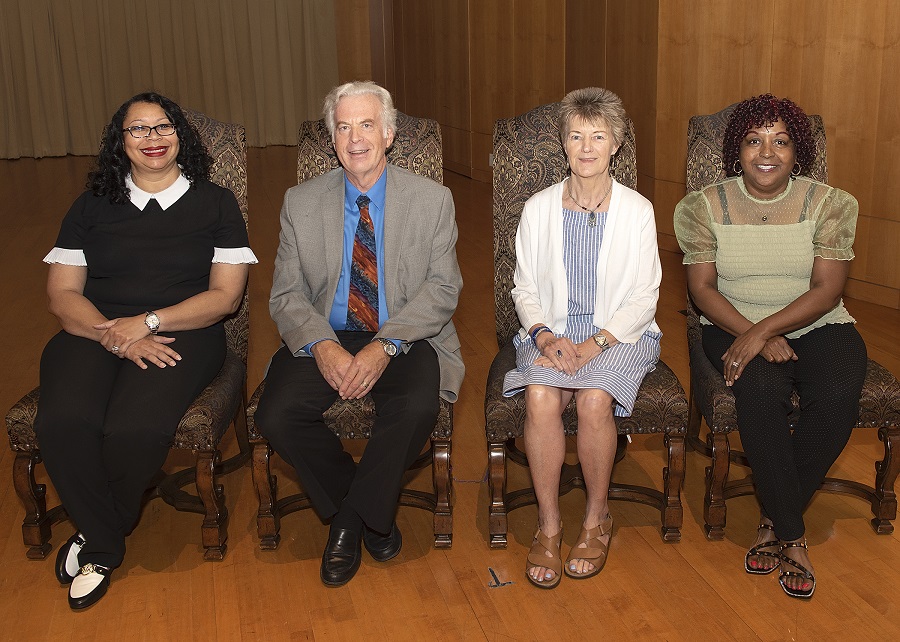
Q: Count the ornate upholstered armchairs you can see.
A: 4